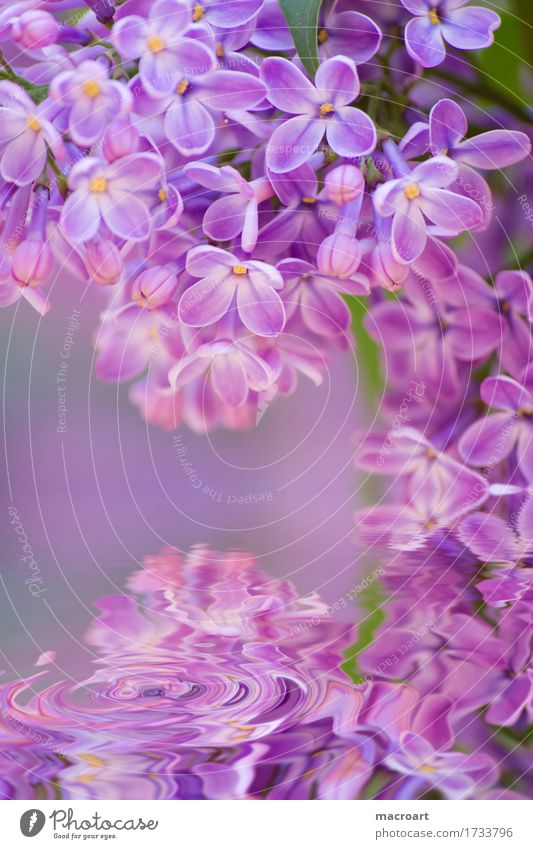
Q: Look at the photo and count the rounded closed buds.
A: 8